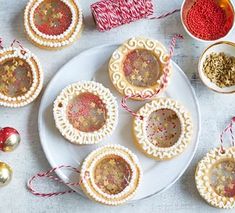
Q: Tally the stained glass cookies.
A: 7